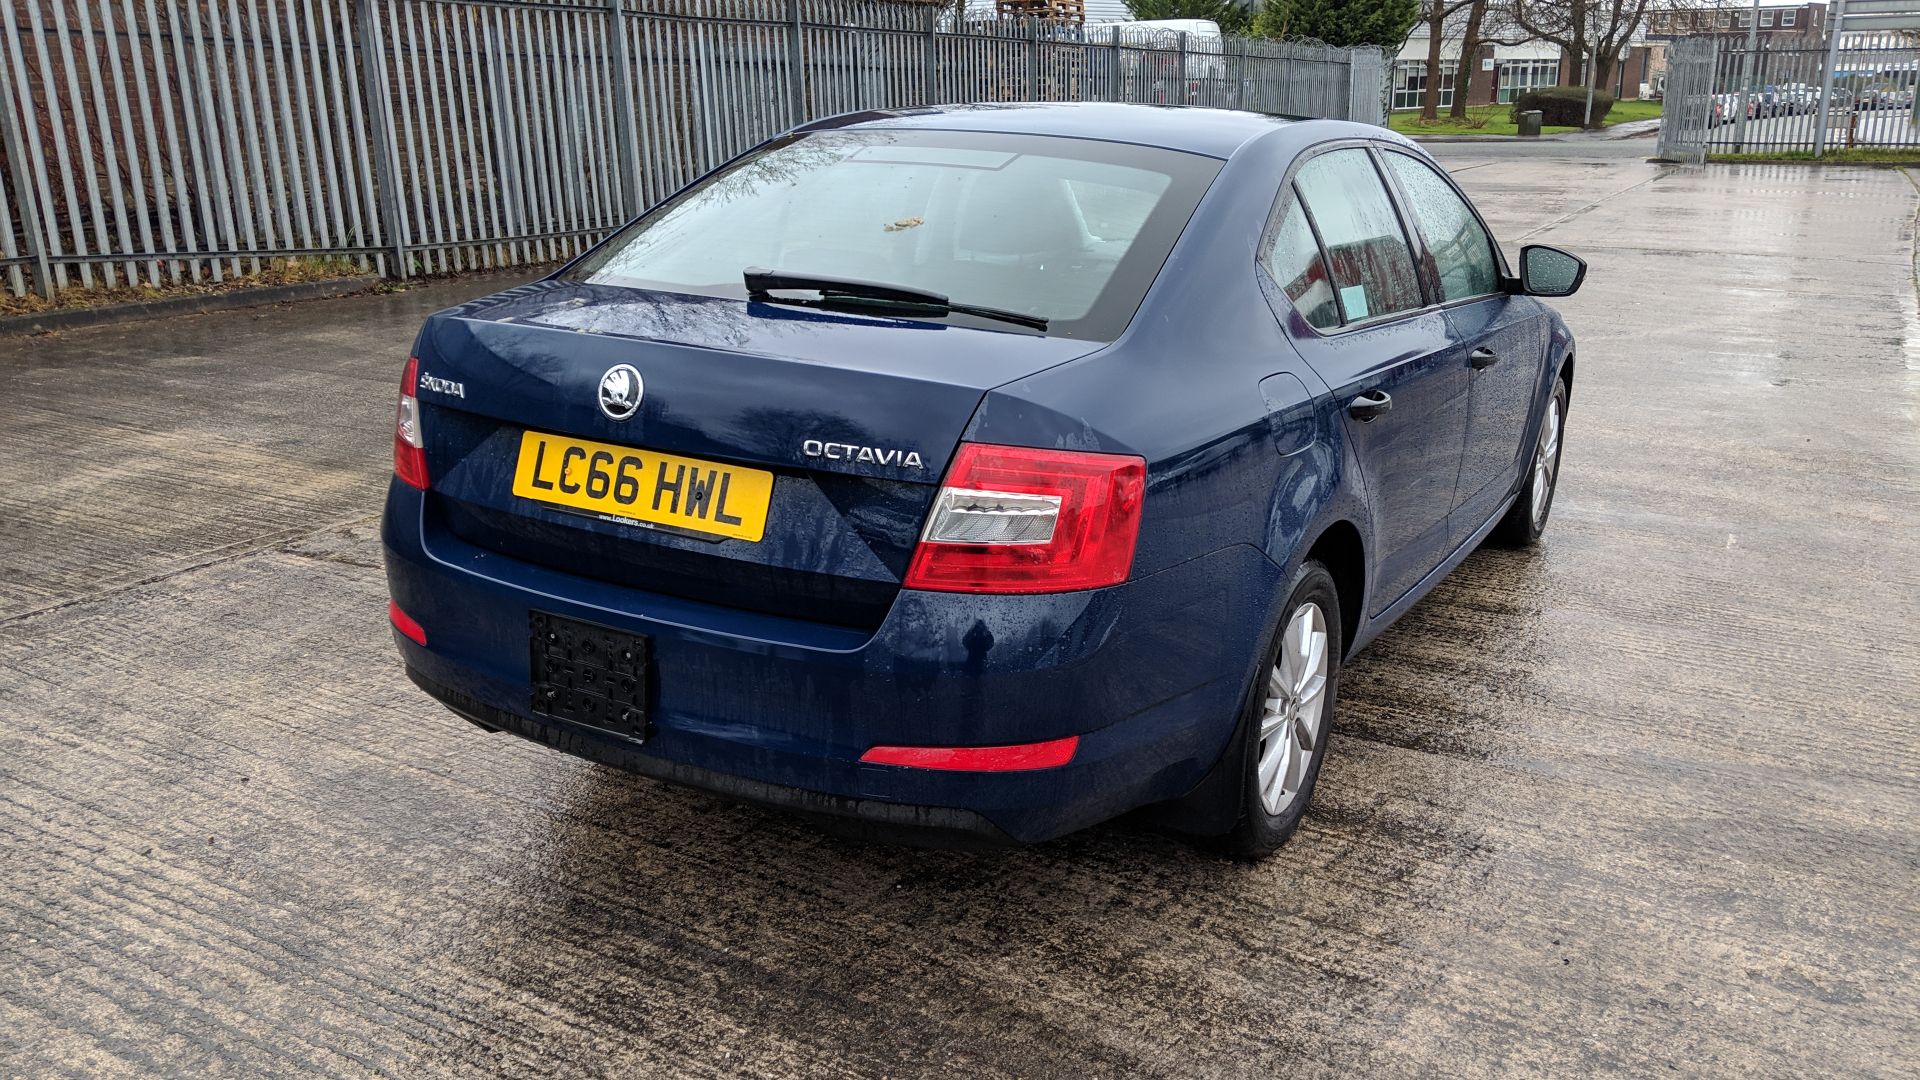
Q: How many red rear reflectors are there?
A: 2